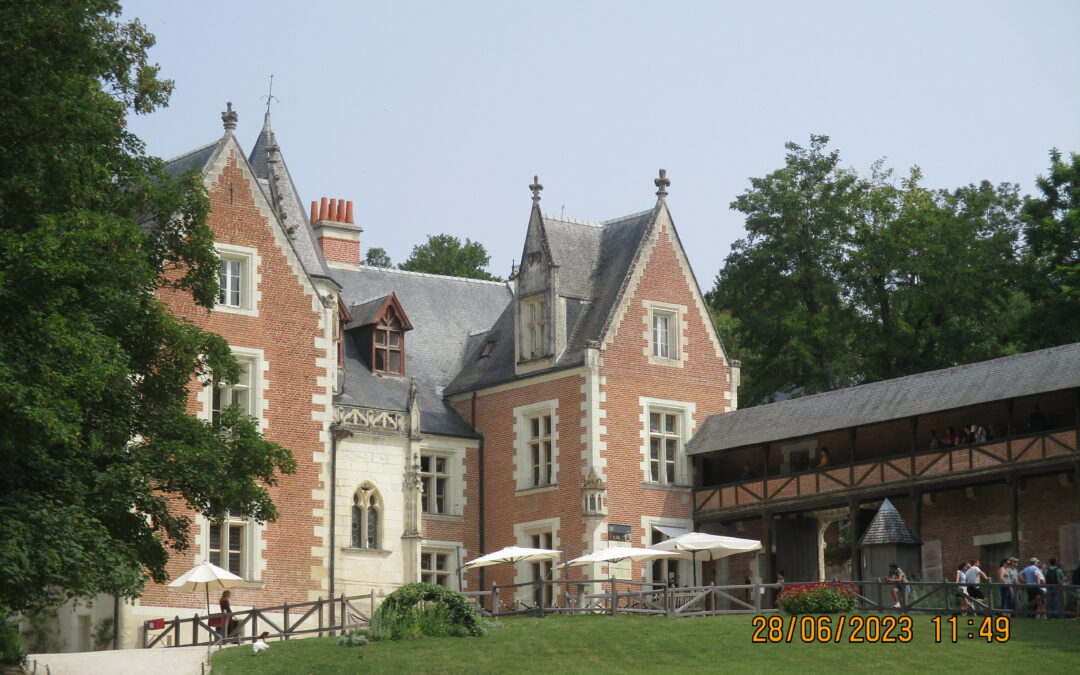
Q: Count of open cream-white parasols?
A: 4